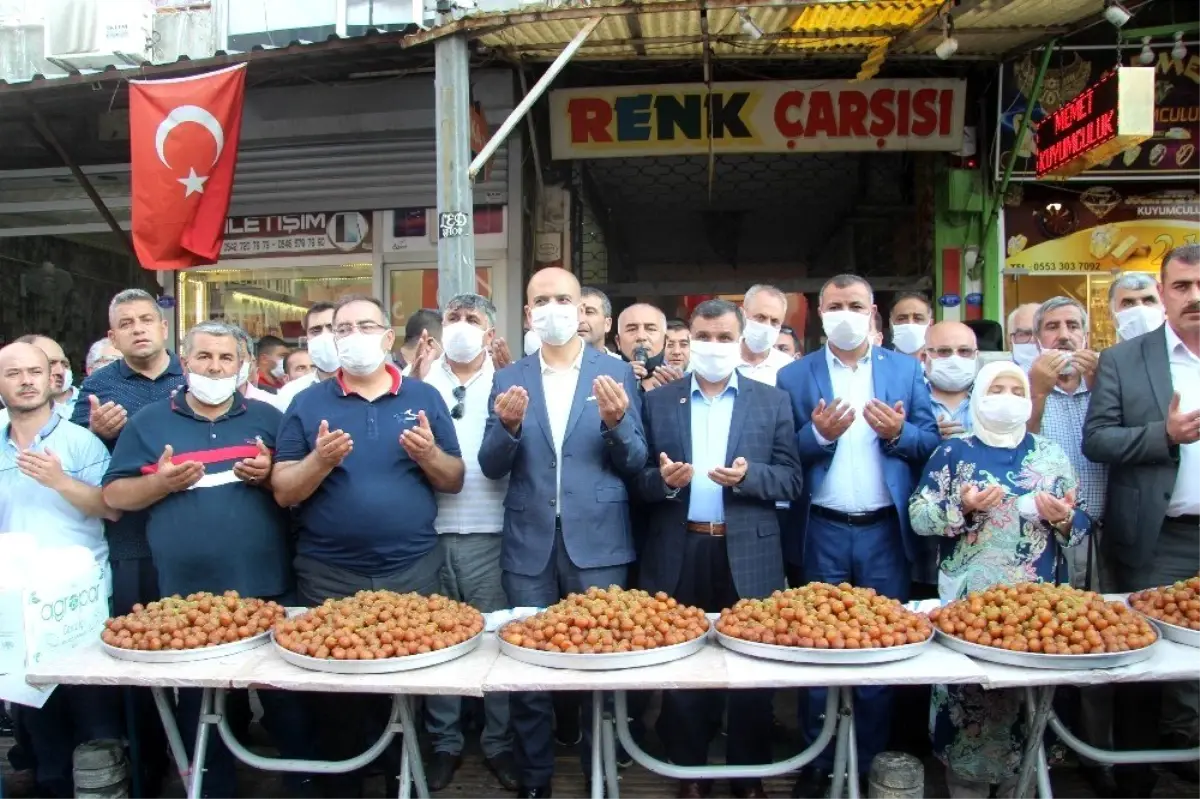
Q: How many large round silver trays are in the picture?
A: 6